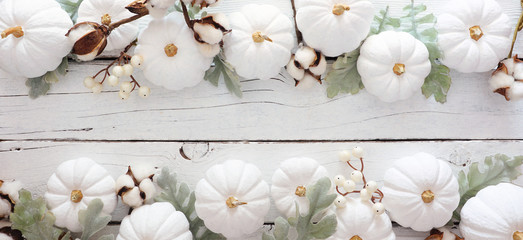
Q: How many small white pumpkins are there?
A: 14